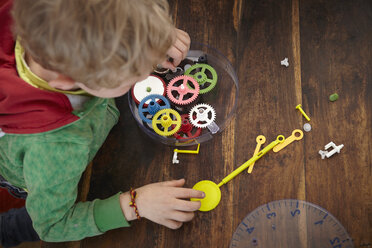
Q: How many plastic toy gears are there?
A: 6